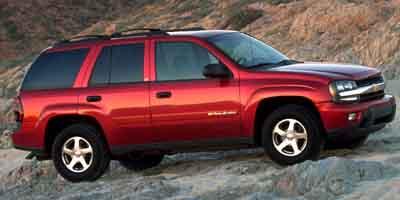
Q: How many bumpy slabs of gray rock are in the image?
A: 1